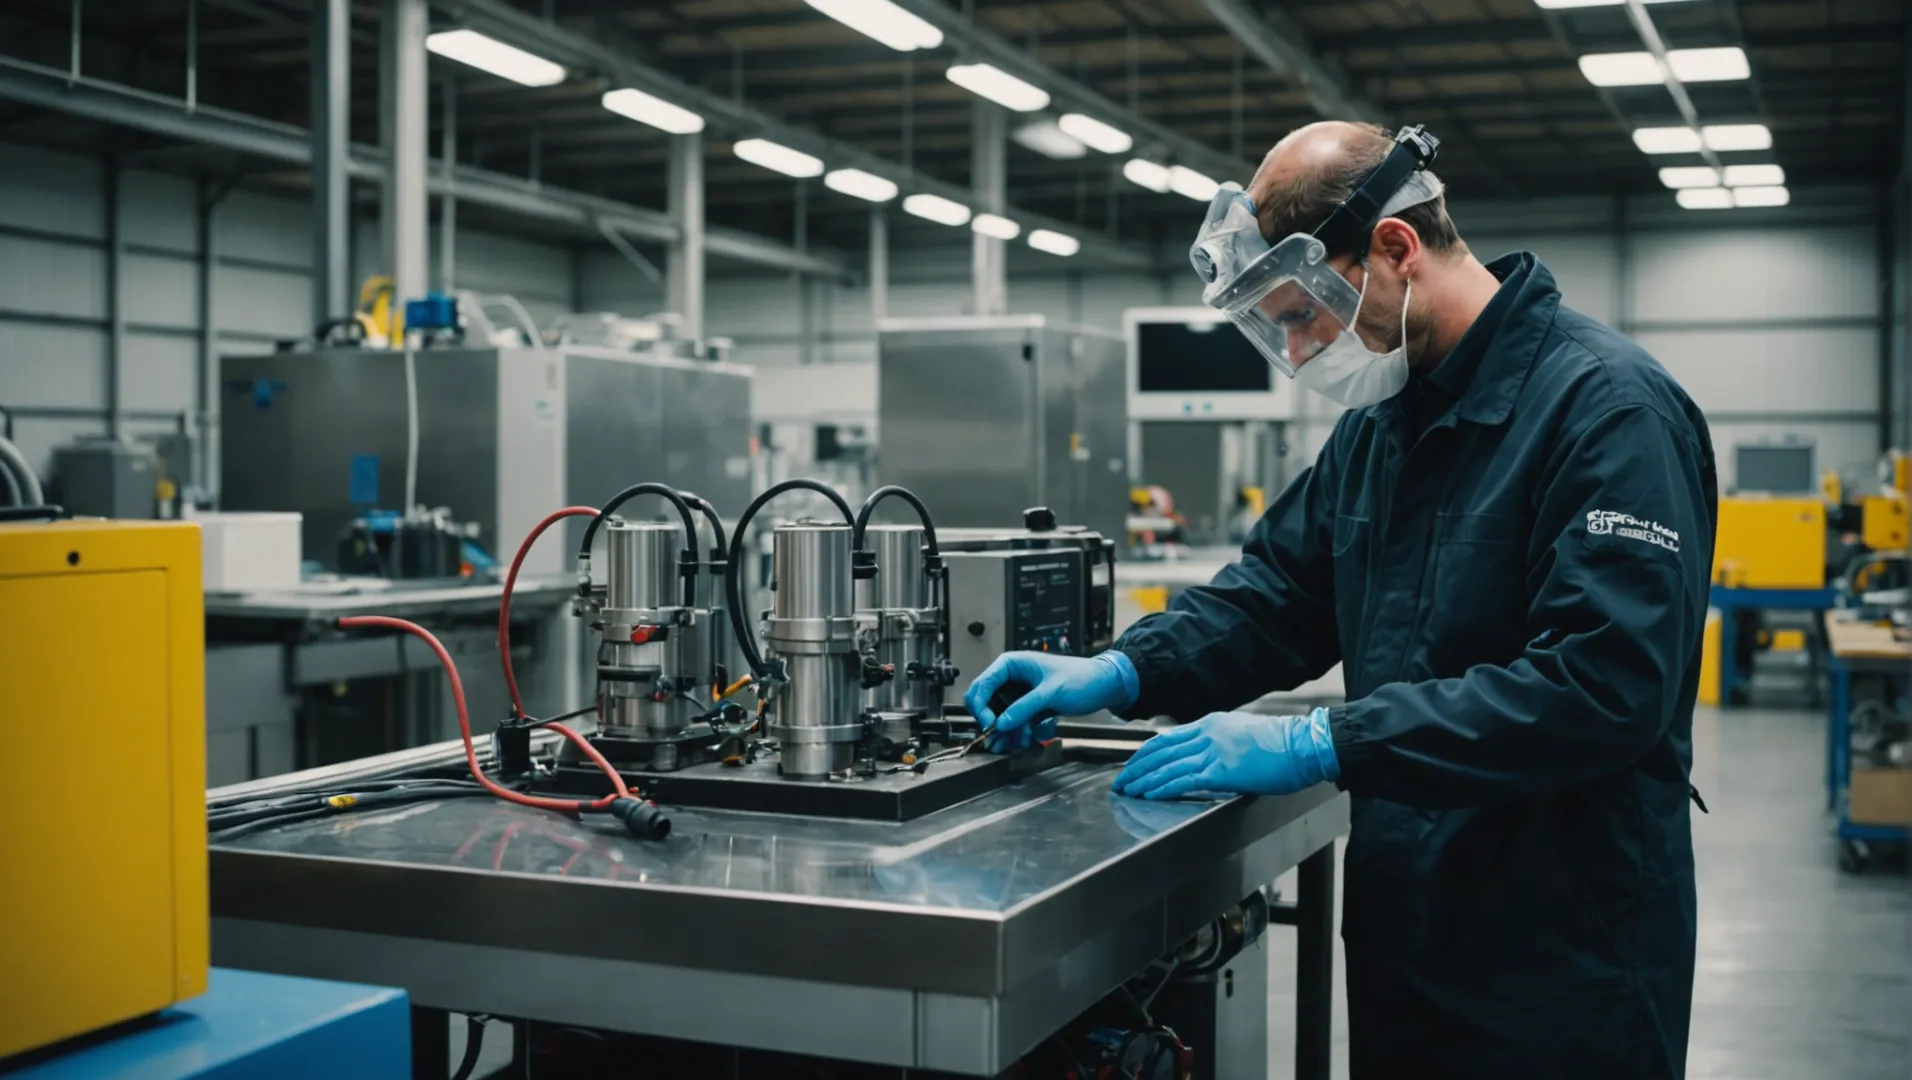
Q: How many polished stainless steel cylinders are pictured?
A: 3